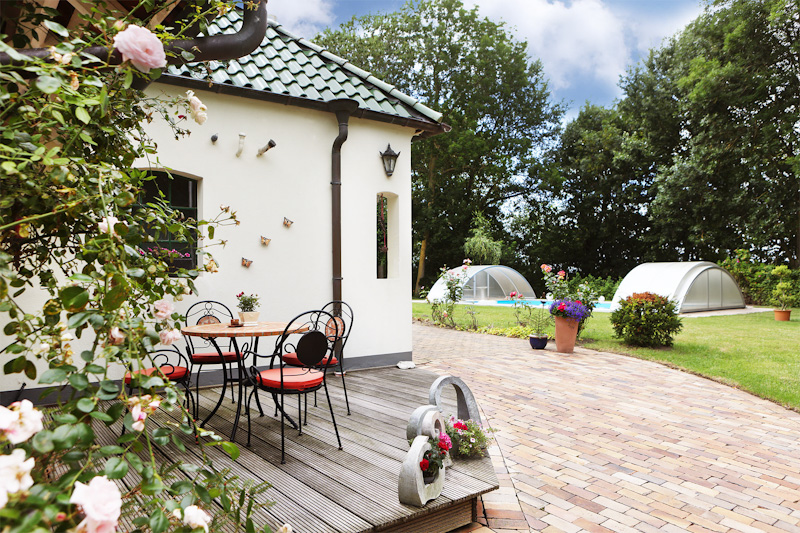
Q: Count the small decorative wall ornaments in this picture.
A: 3